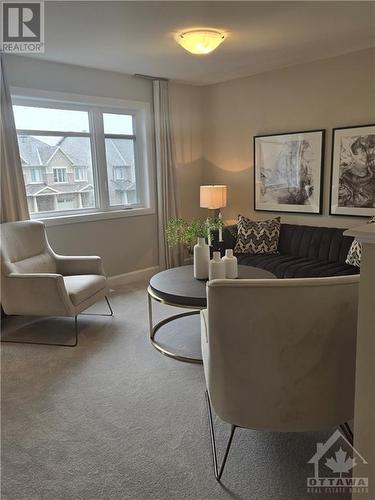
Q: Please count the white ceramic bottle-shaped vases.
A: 3